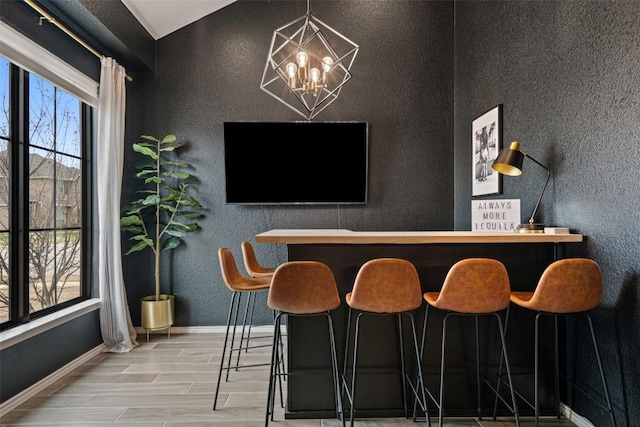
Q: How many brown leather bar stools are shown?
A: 6